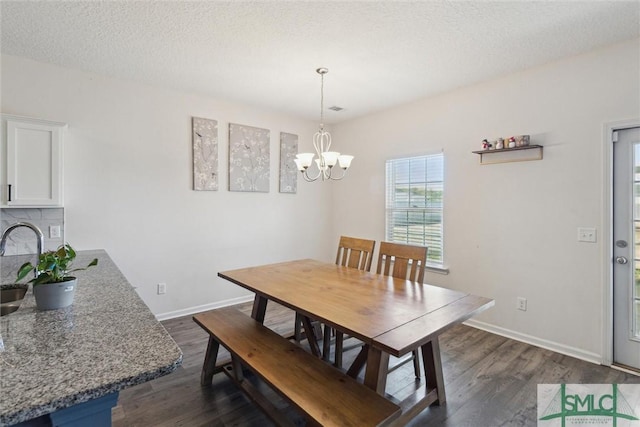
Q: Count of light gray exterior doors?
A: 1